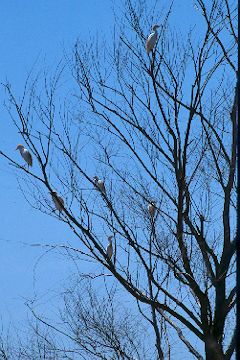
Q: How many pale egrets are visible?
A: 6